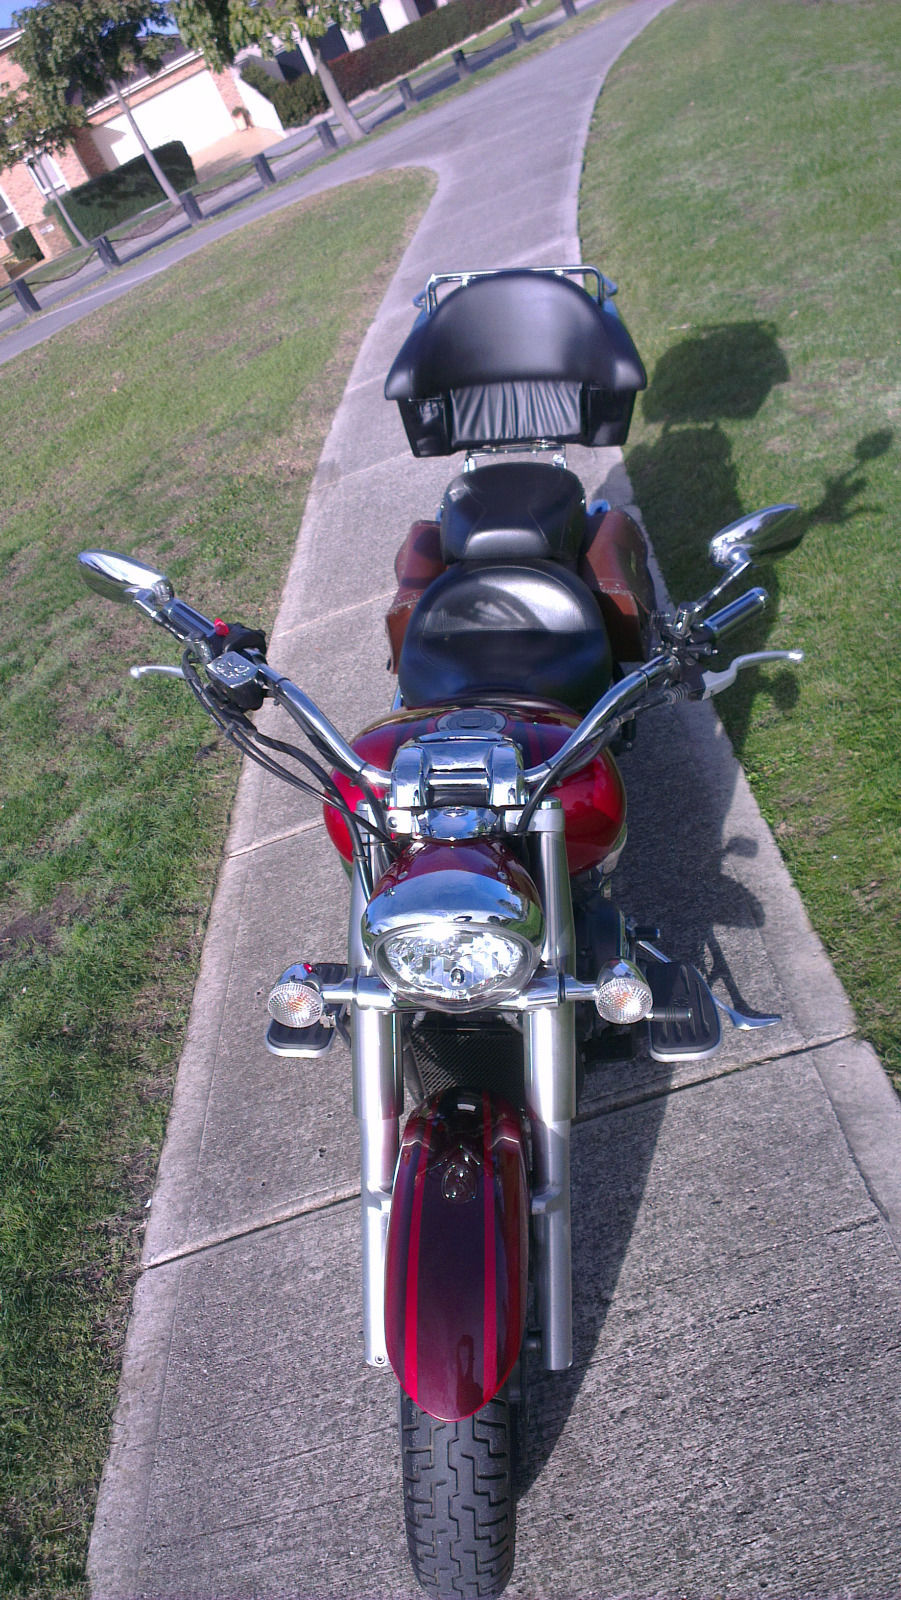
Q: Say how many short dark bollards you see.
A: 9